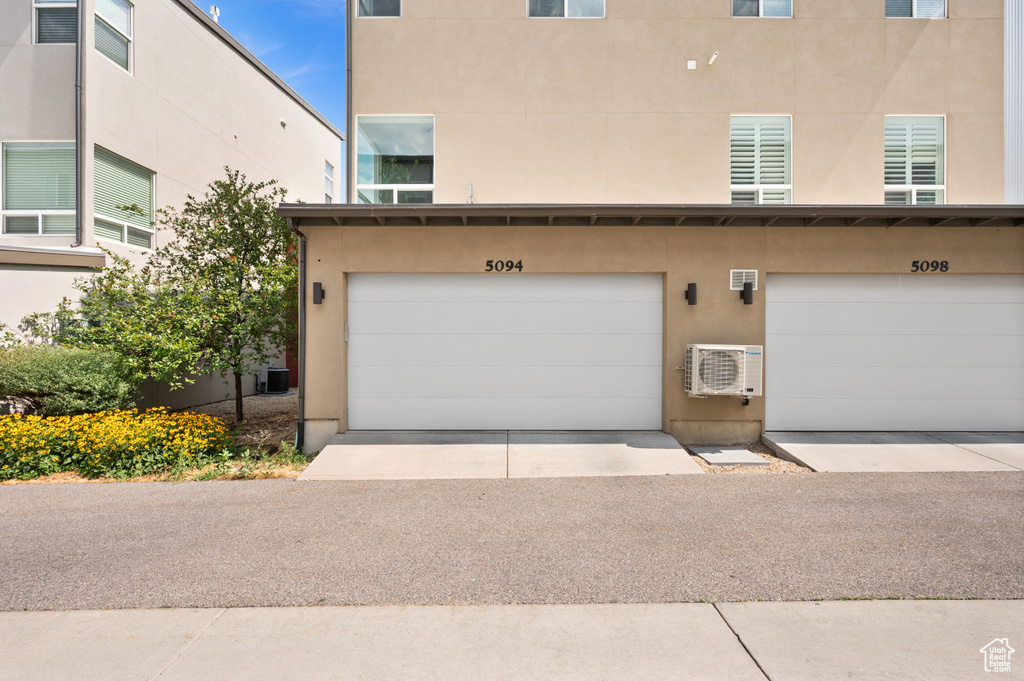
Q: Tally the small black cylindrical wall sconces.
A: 3